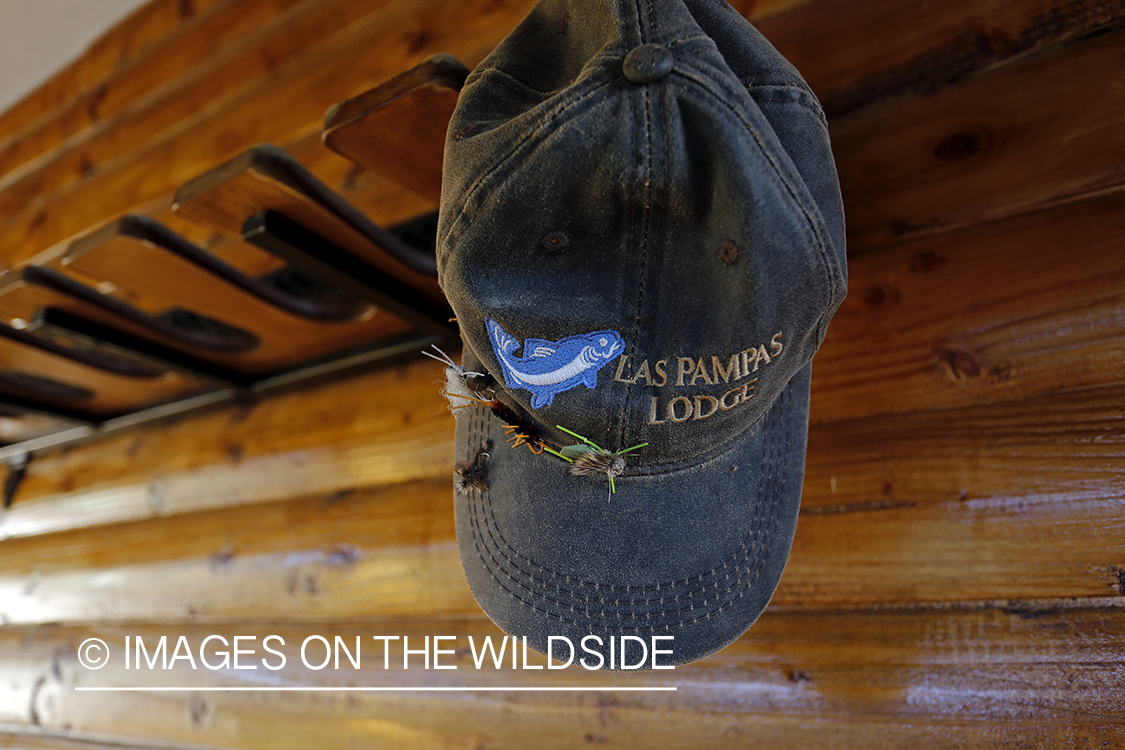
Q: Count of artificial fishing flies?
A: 4